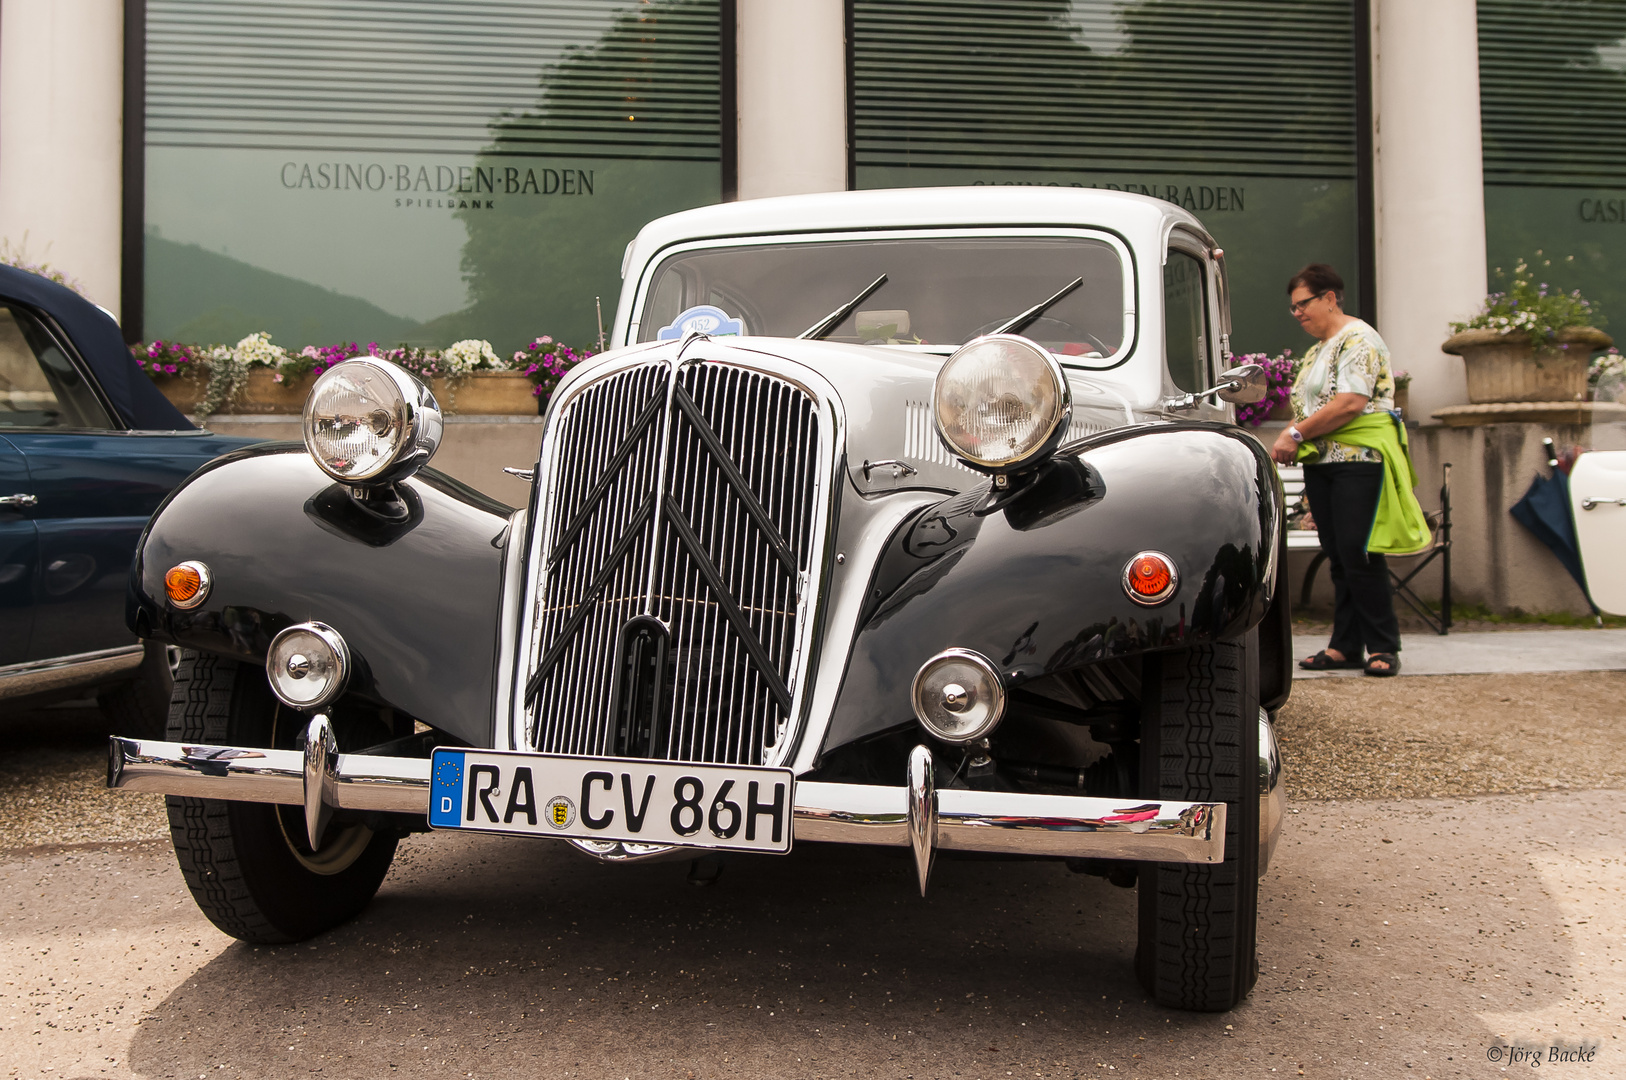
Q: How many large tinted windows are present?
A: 3